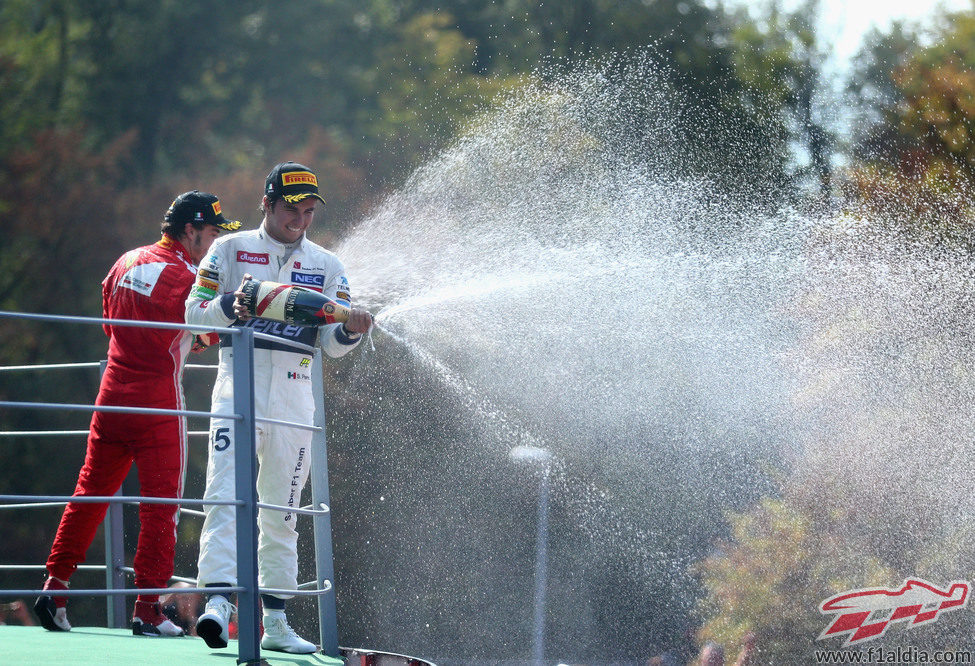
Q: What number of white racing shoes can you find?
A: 2